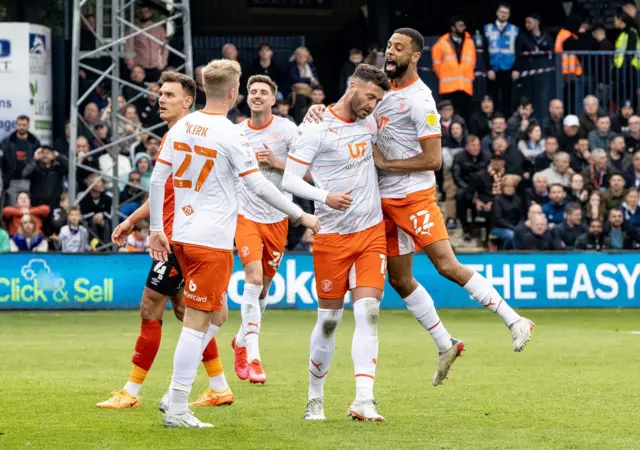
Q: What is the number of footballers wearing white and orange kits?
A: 4